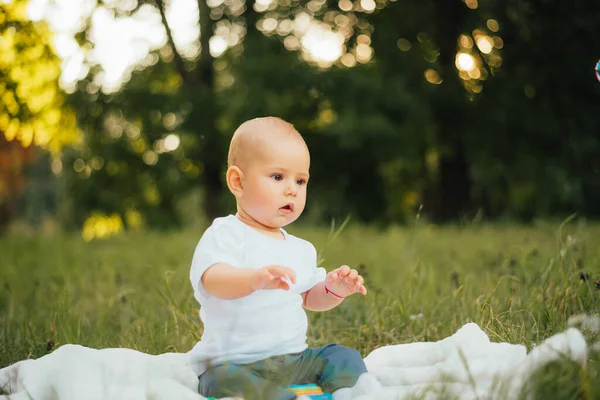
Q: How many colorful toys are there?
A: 1